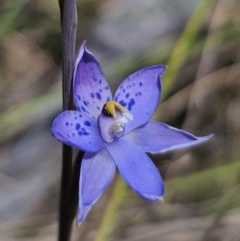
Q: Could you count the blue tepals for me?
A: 6